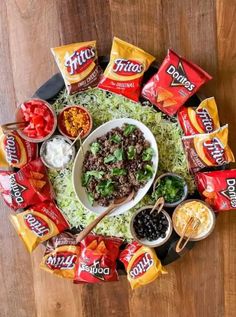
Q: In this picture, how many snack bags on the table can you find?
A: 12